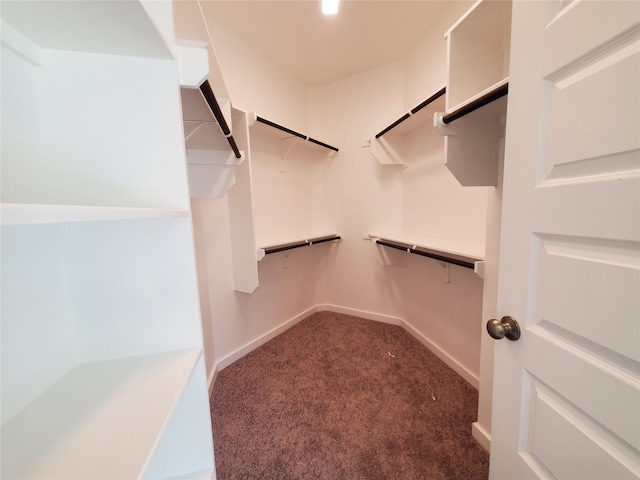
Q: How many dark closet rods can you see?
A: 6